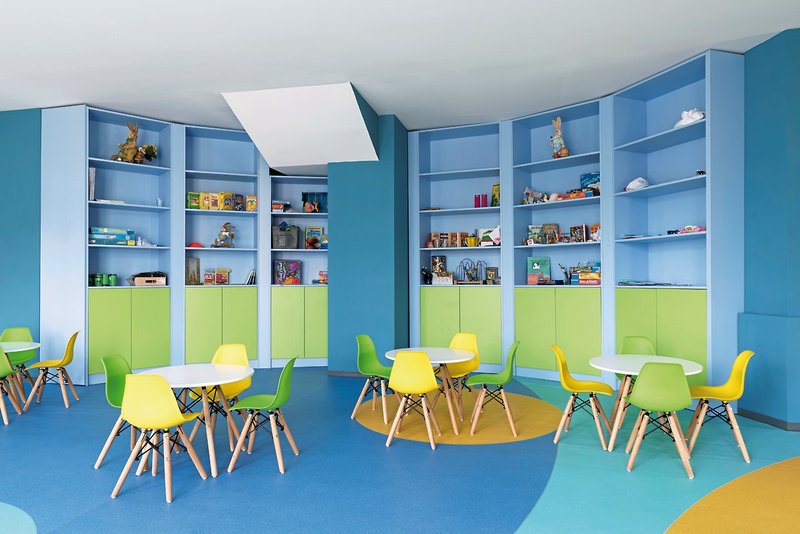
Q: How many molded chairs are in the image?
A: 15